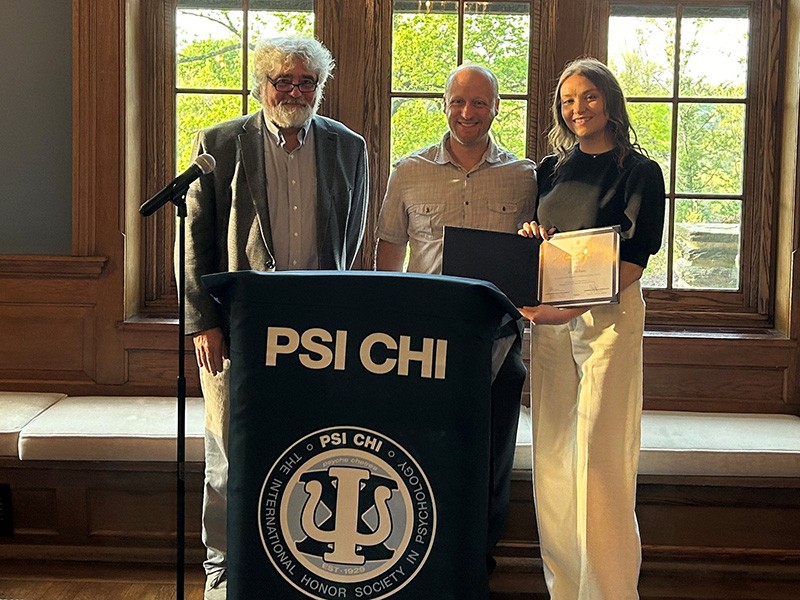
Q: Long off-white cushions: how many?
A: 3